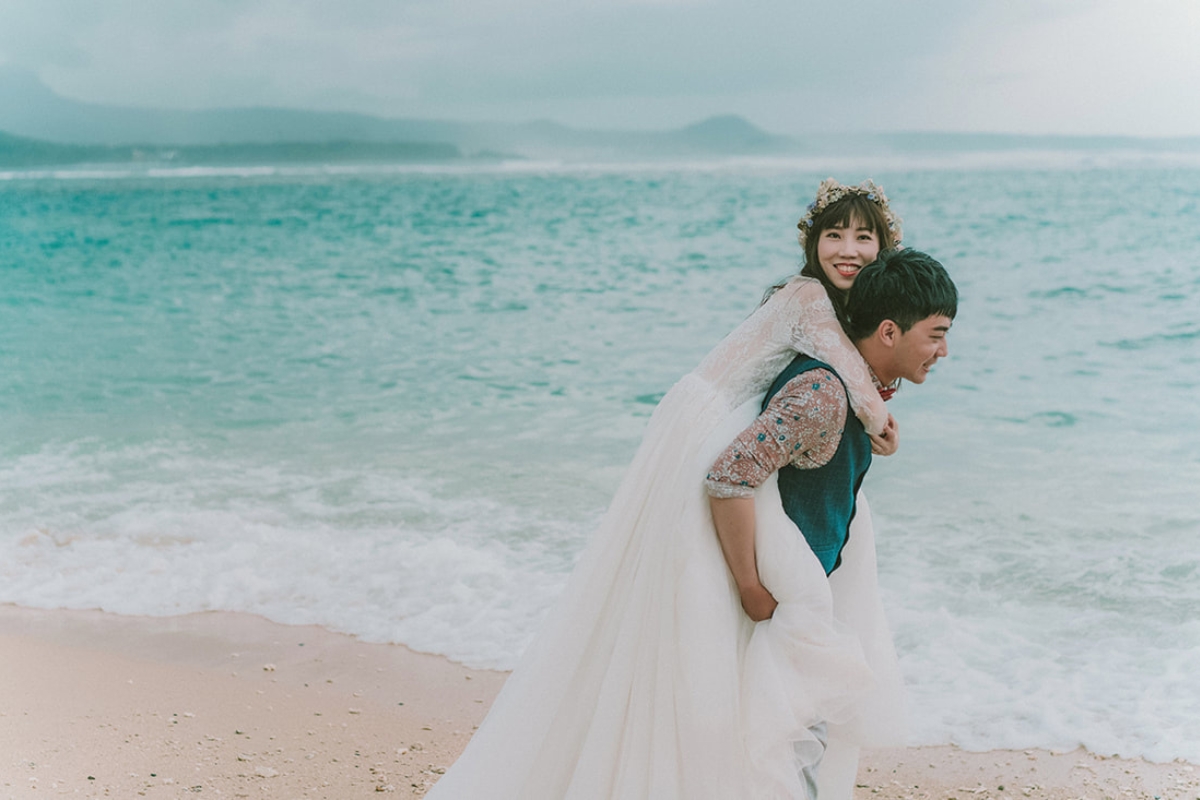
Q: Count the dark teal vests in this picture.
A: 1